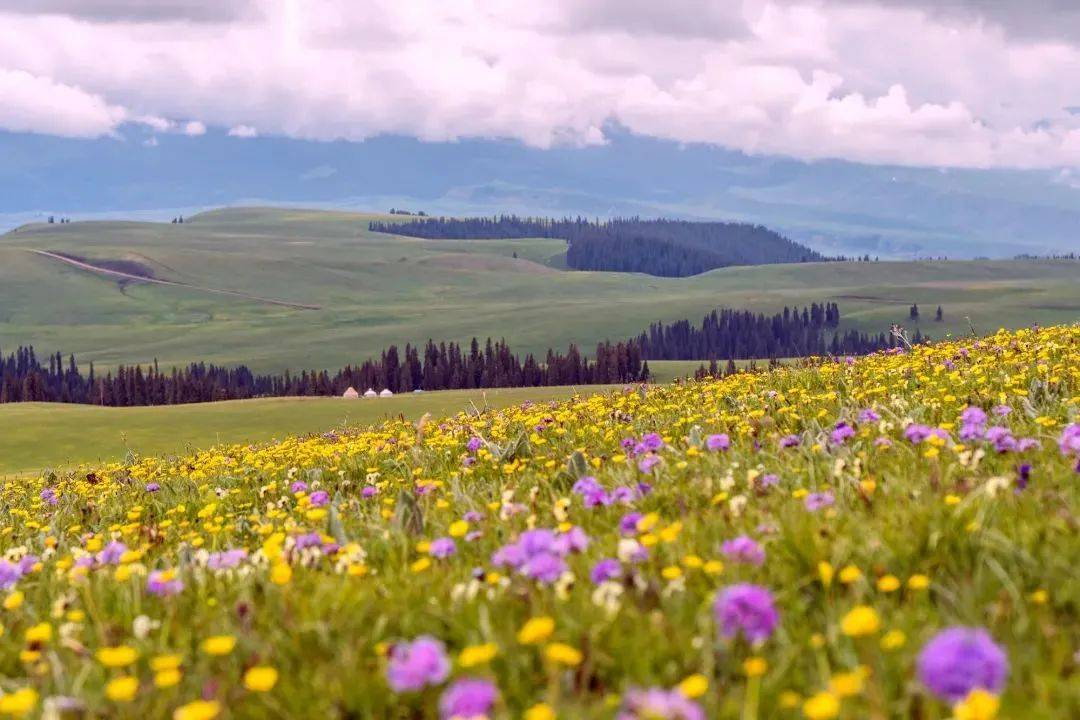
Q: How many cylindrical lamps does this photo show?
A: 0